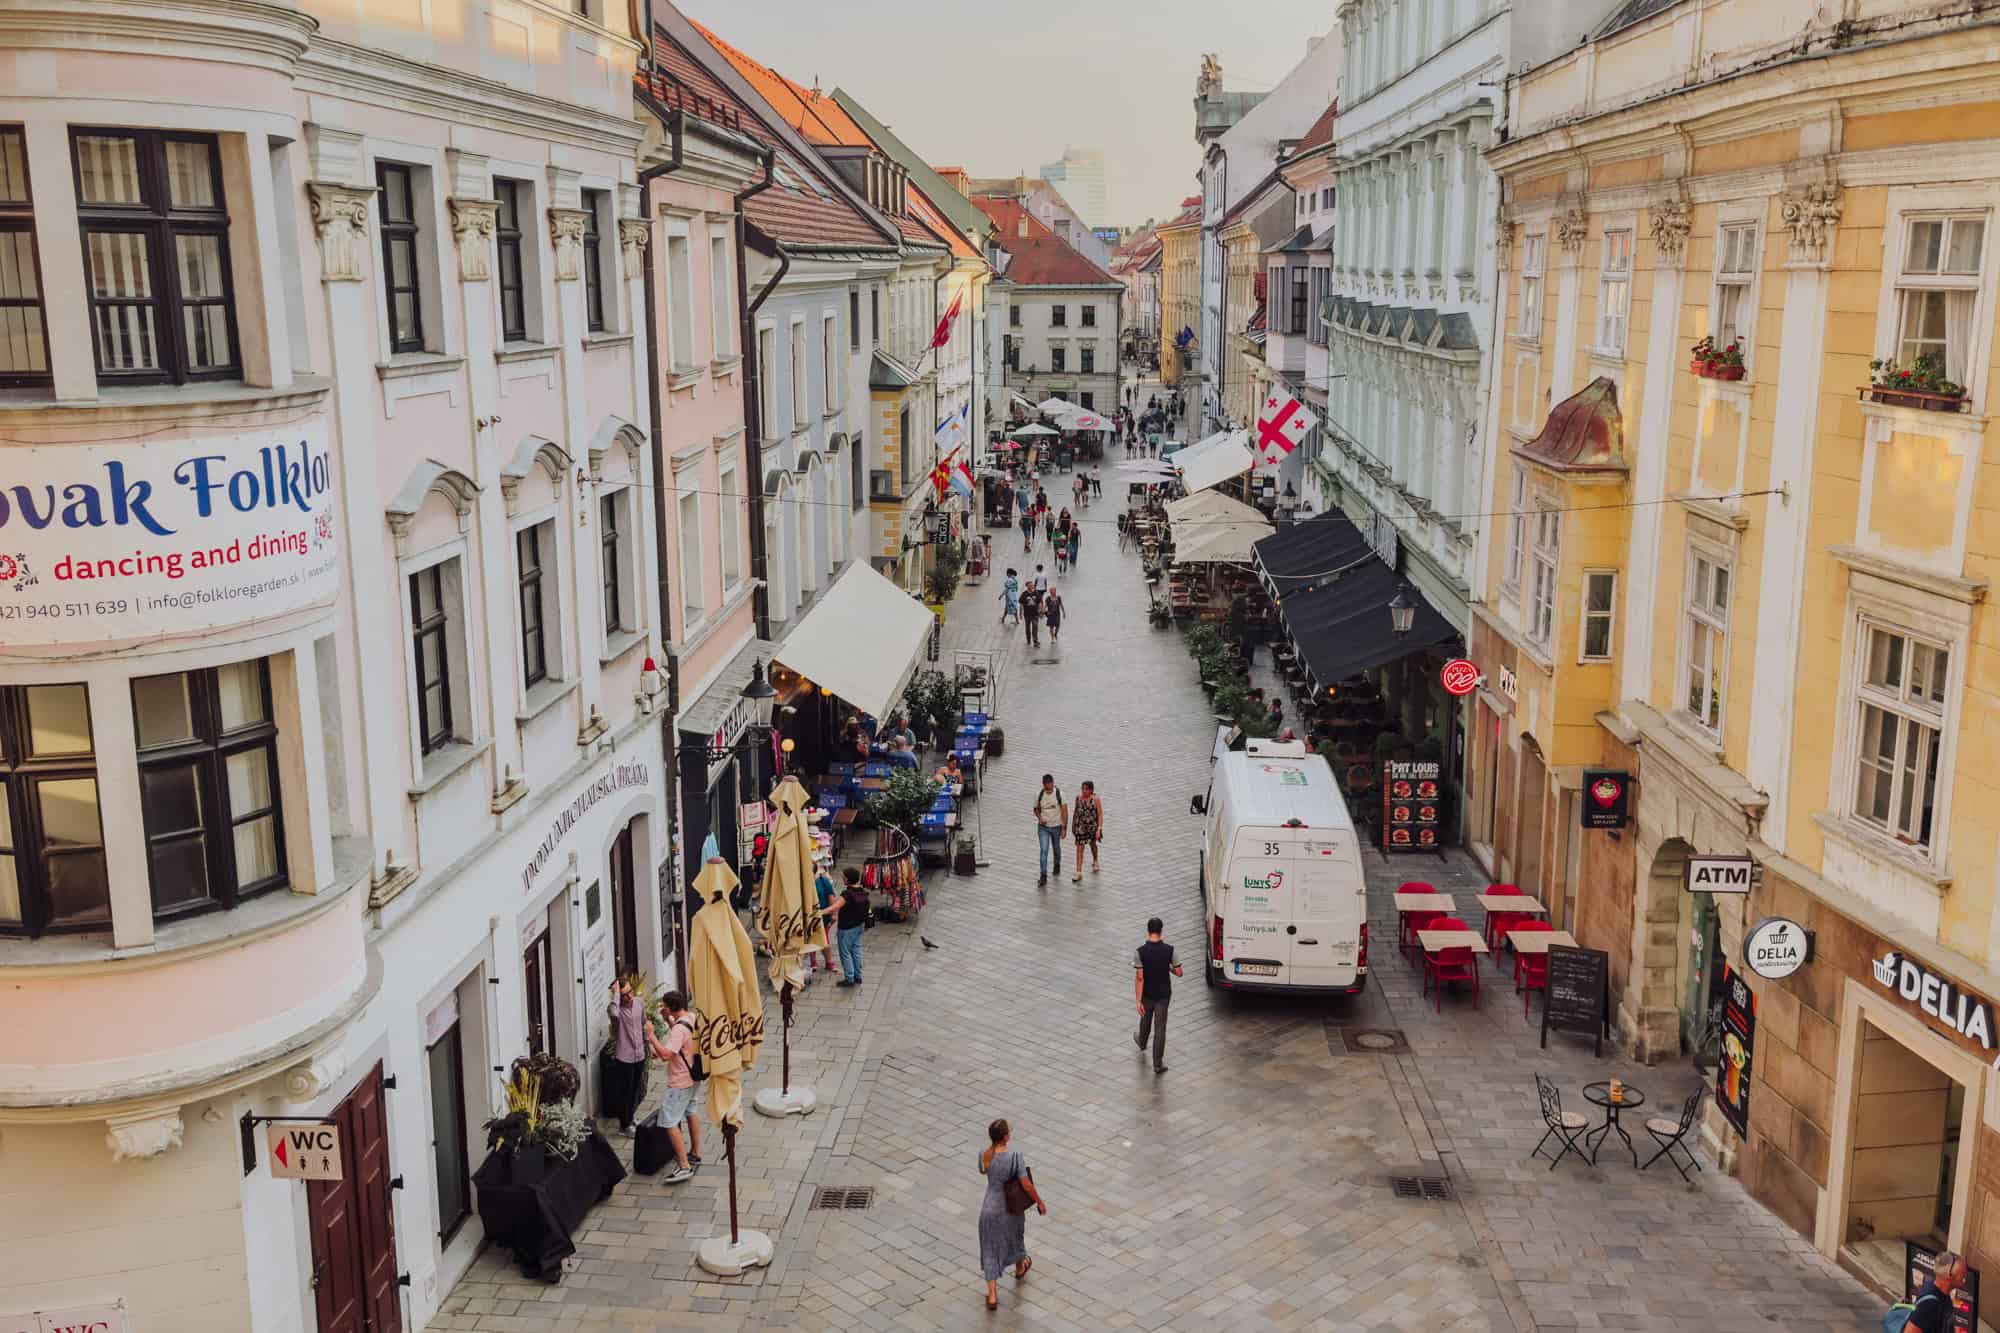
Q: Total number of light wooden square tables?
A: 4